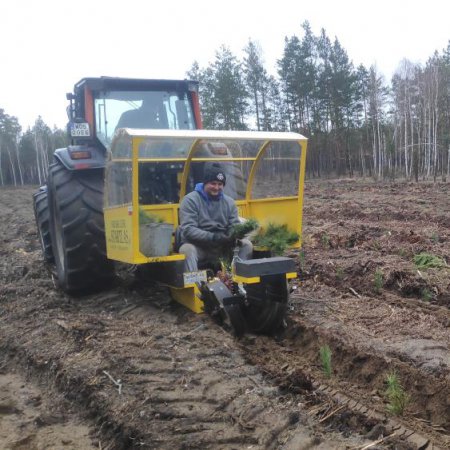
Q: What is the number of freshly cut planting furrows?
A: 1